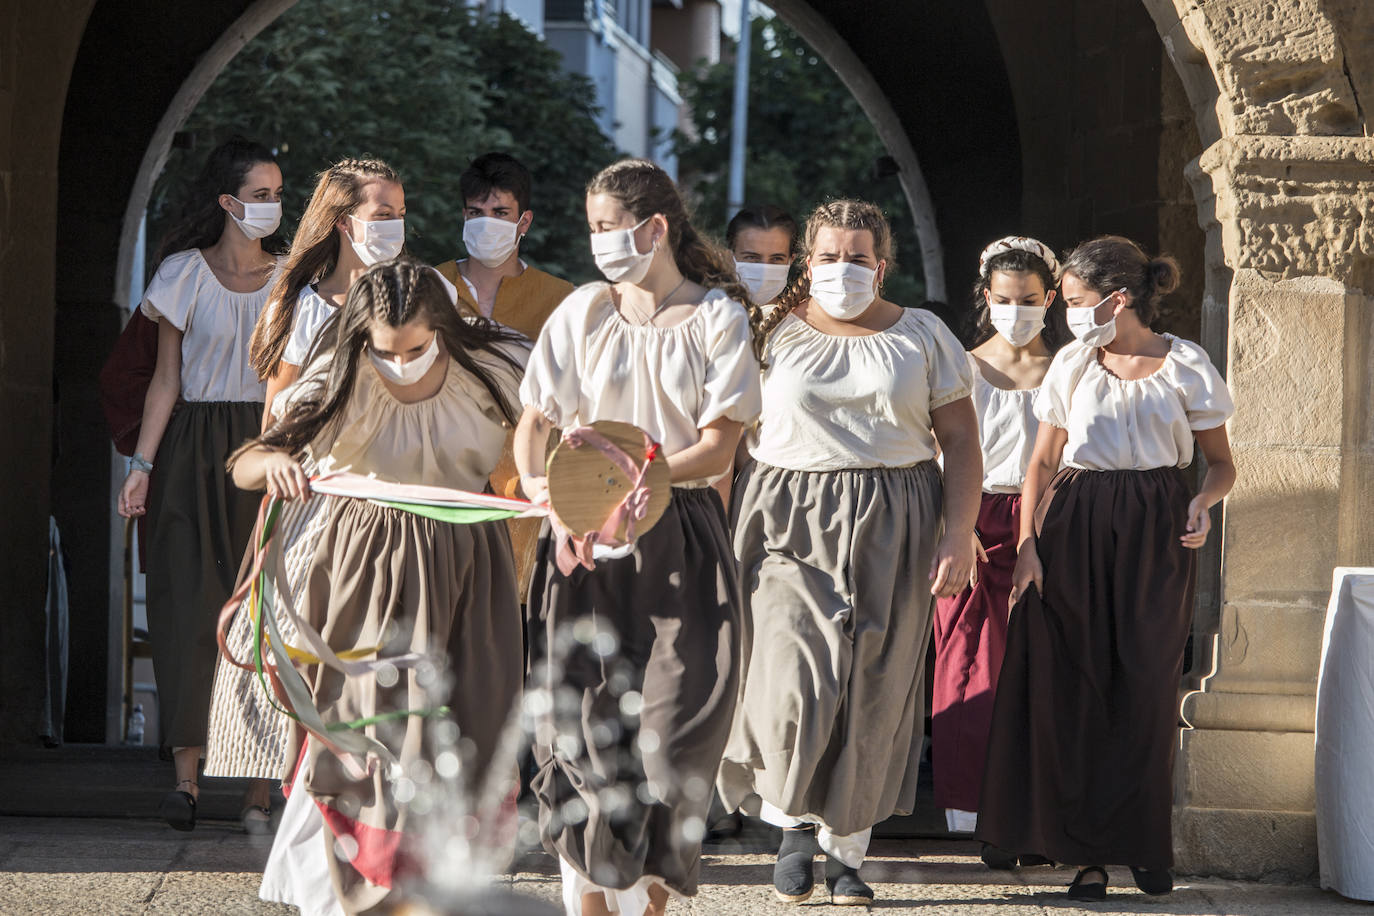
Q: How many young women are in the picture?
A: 8